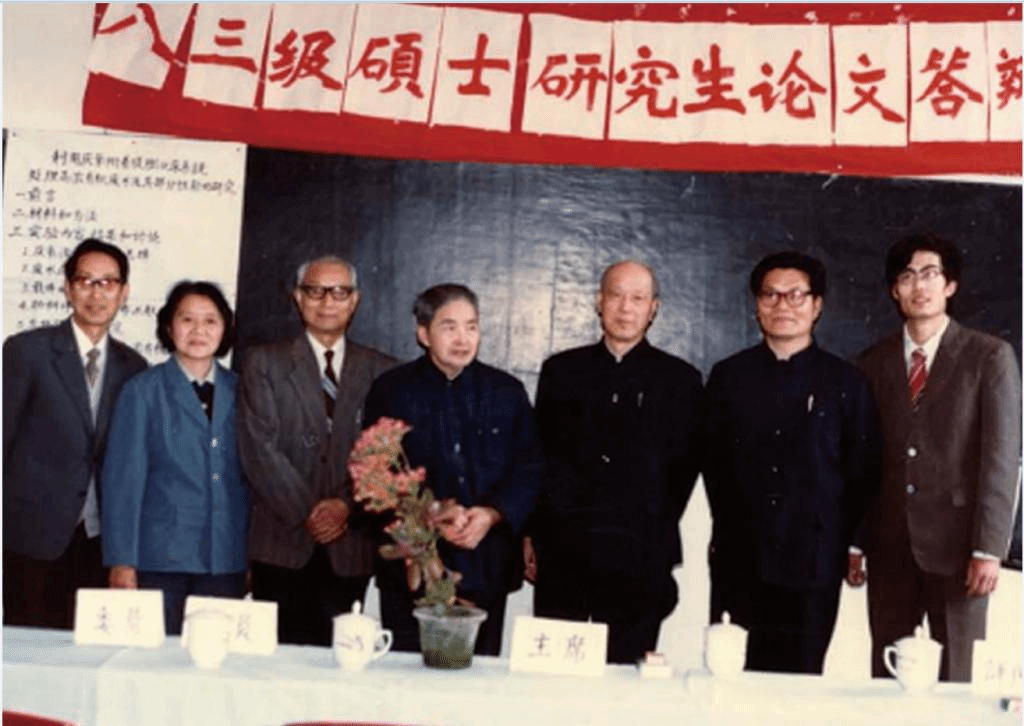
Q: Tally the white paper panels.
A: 12